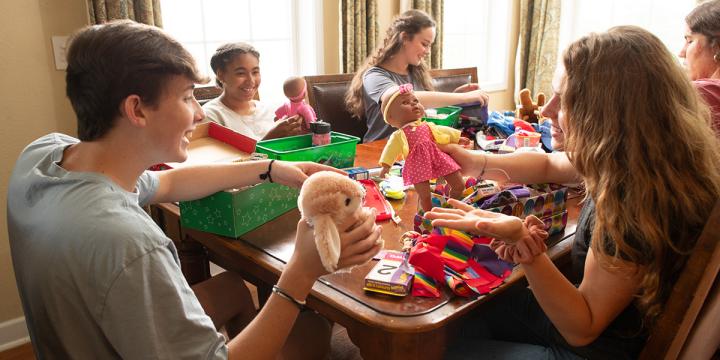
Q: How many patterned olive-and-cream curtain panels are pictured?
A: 4